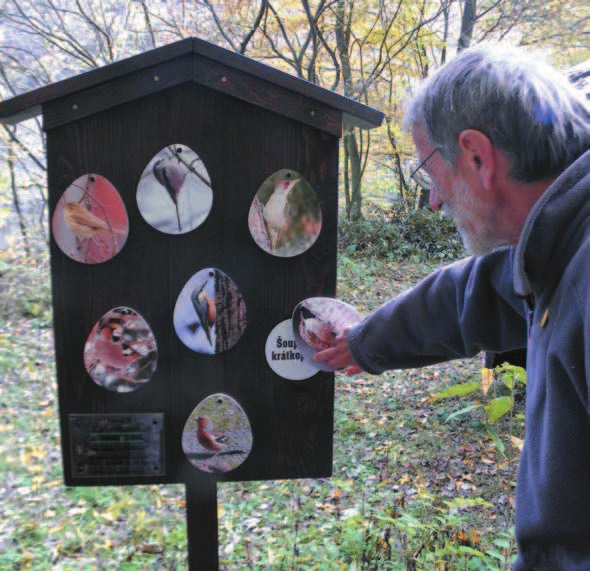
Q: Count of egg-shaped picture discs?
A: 7